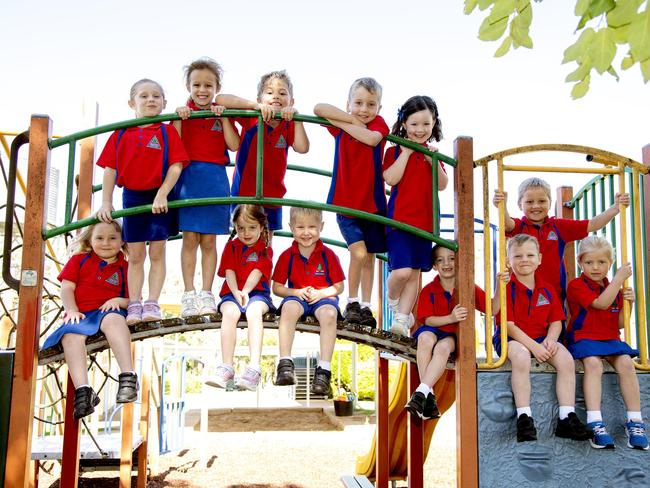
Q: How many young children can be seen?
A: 12